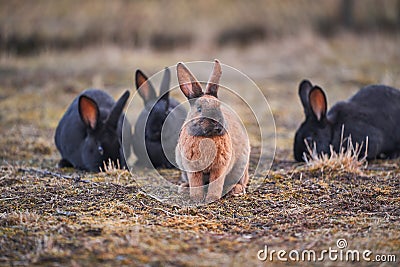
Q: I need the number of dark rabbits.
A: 3